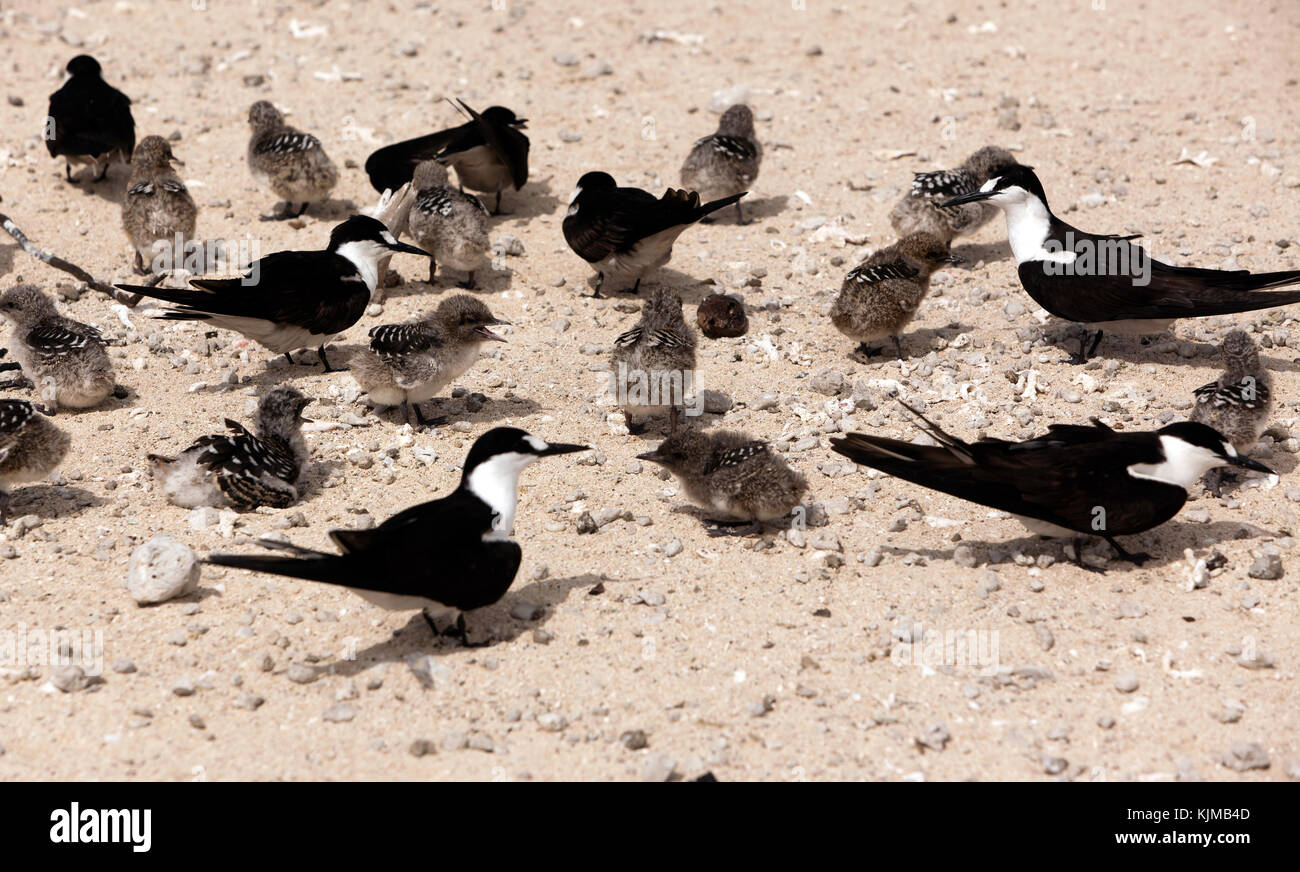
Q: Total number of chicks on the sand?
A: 13